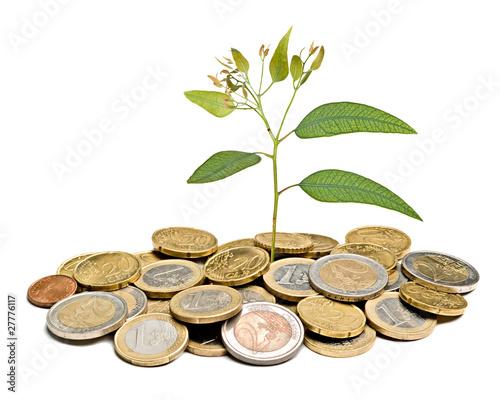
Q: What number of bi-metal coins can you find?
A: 14